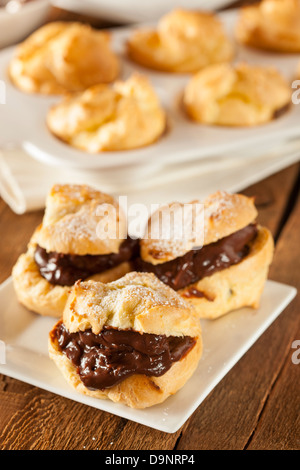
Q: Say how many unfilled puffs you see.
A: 5